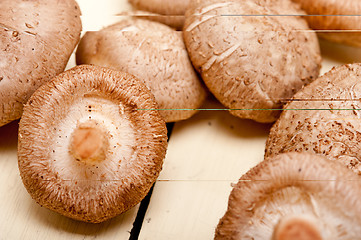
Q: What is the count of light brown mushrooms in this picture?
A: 8